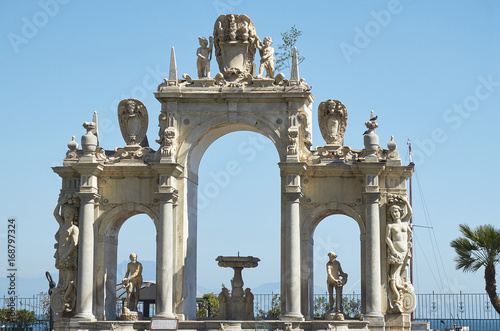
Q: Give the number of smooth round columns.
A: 4